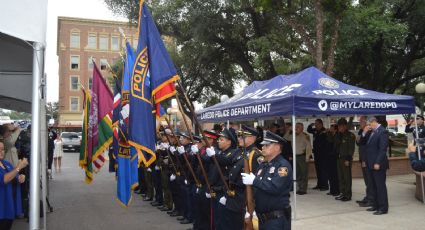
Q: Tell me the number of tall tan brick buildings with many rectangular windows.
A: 1